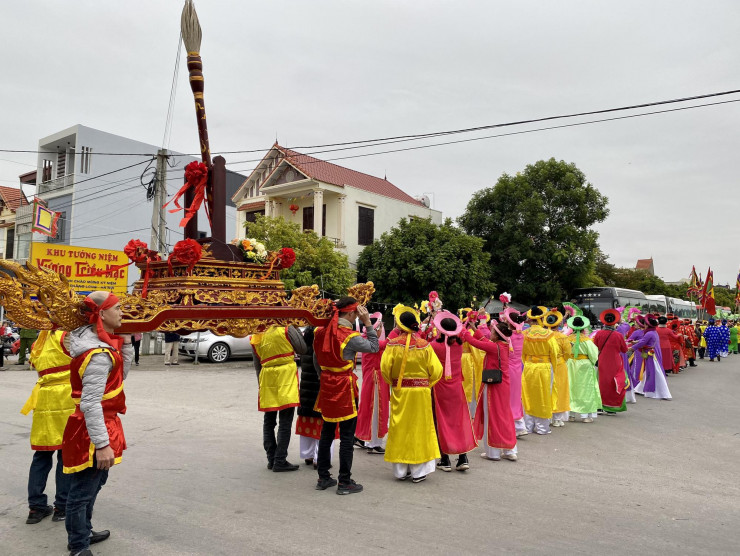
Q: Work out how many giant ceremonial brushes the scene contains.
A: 1